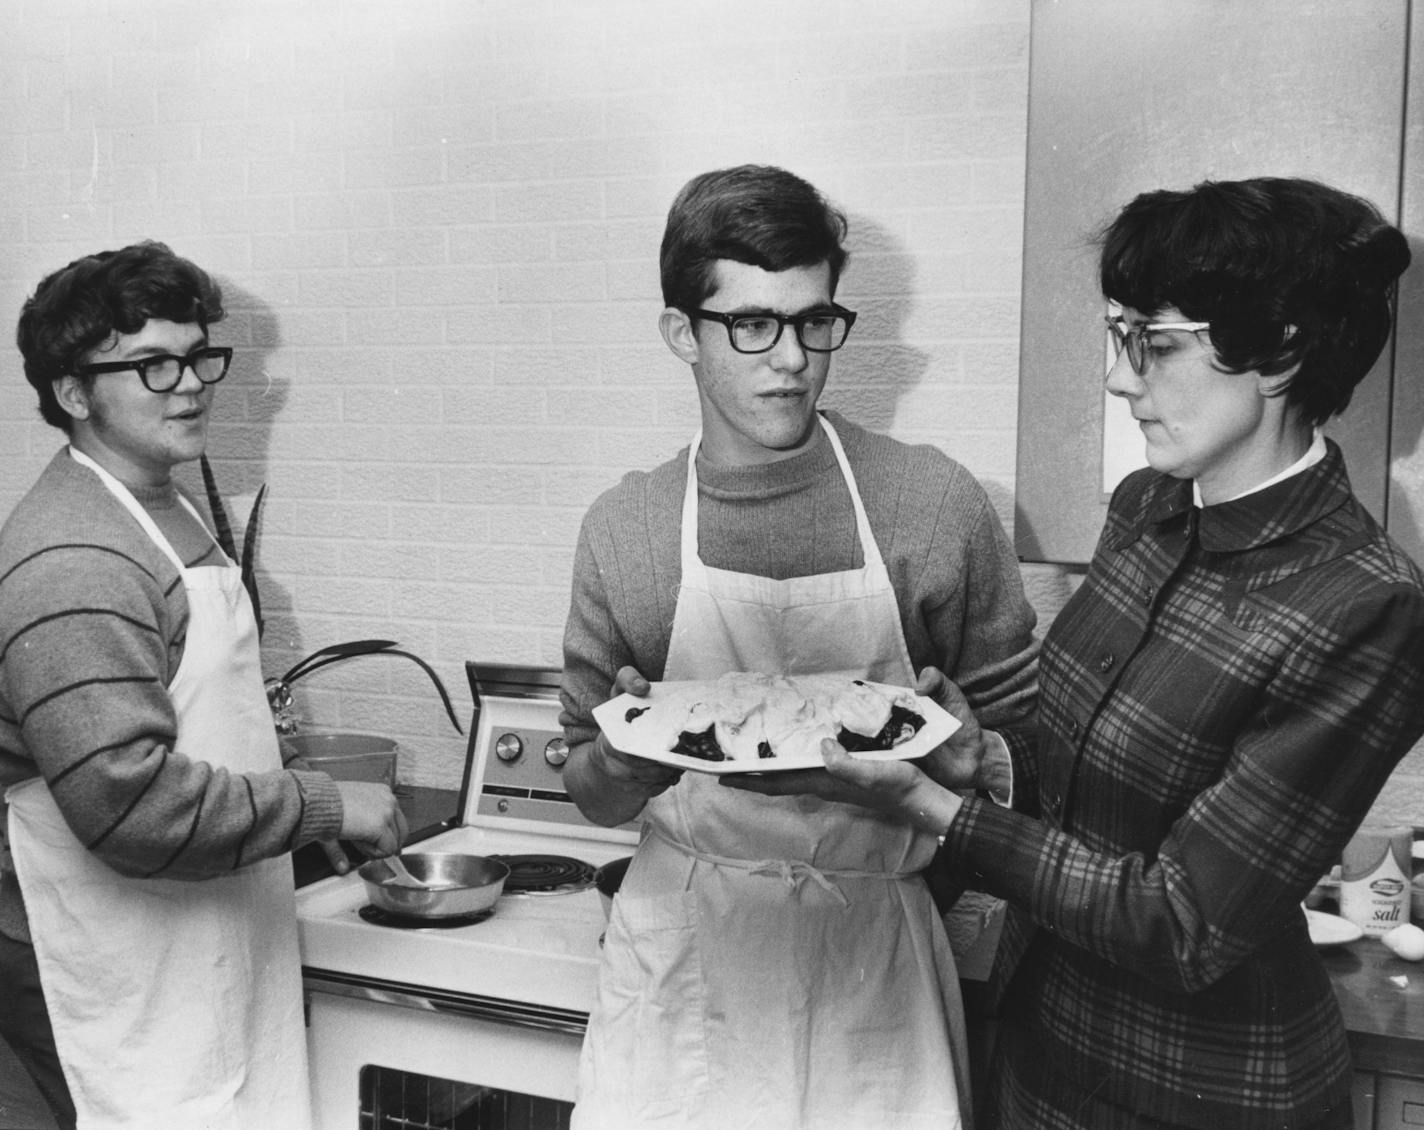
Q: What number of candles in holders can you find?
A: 0